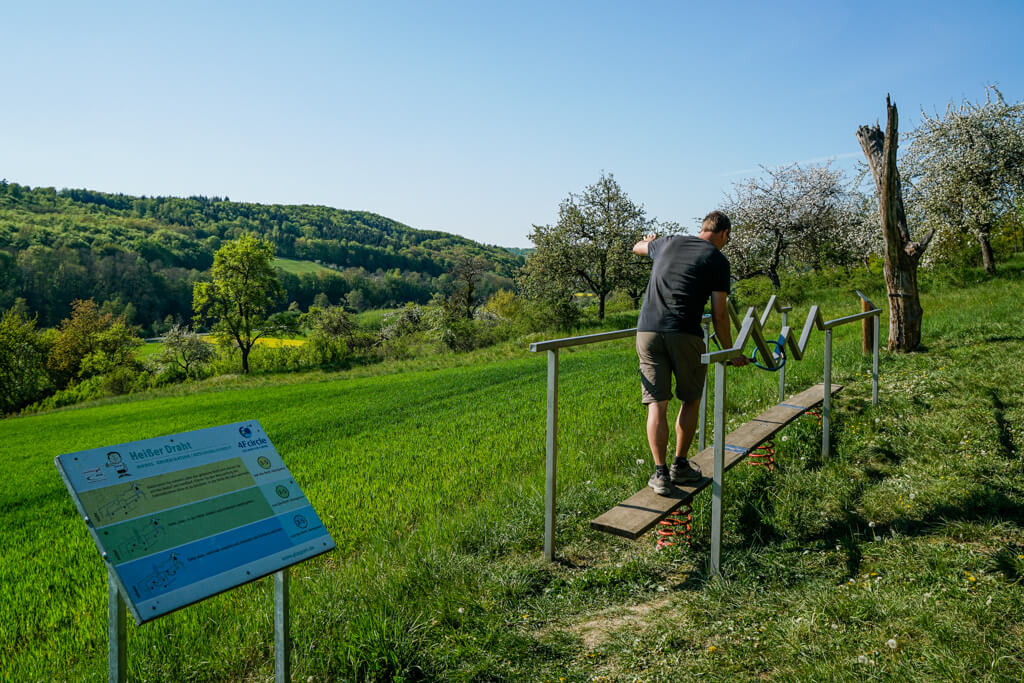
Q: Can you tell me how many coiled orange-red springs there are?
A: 3